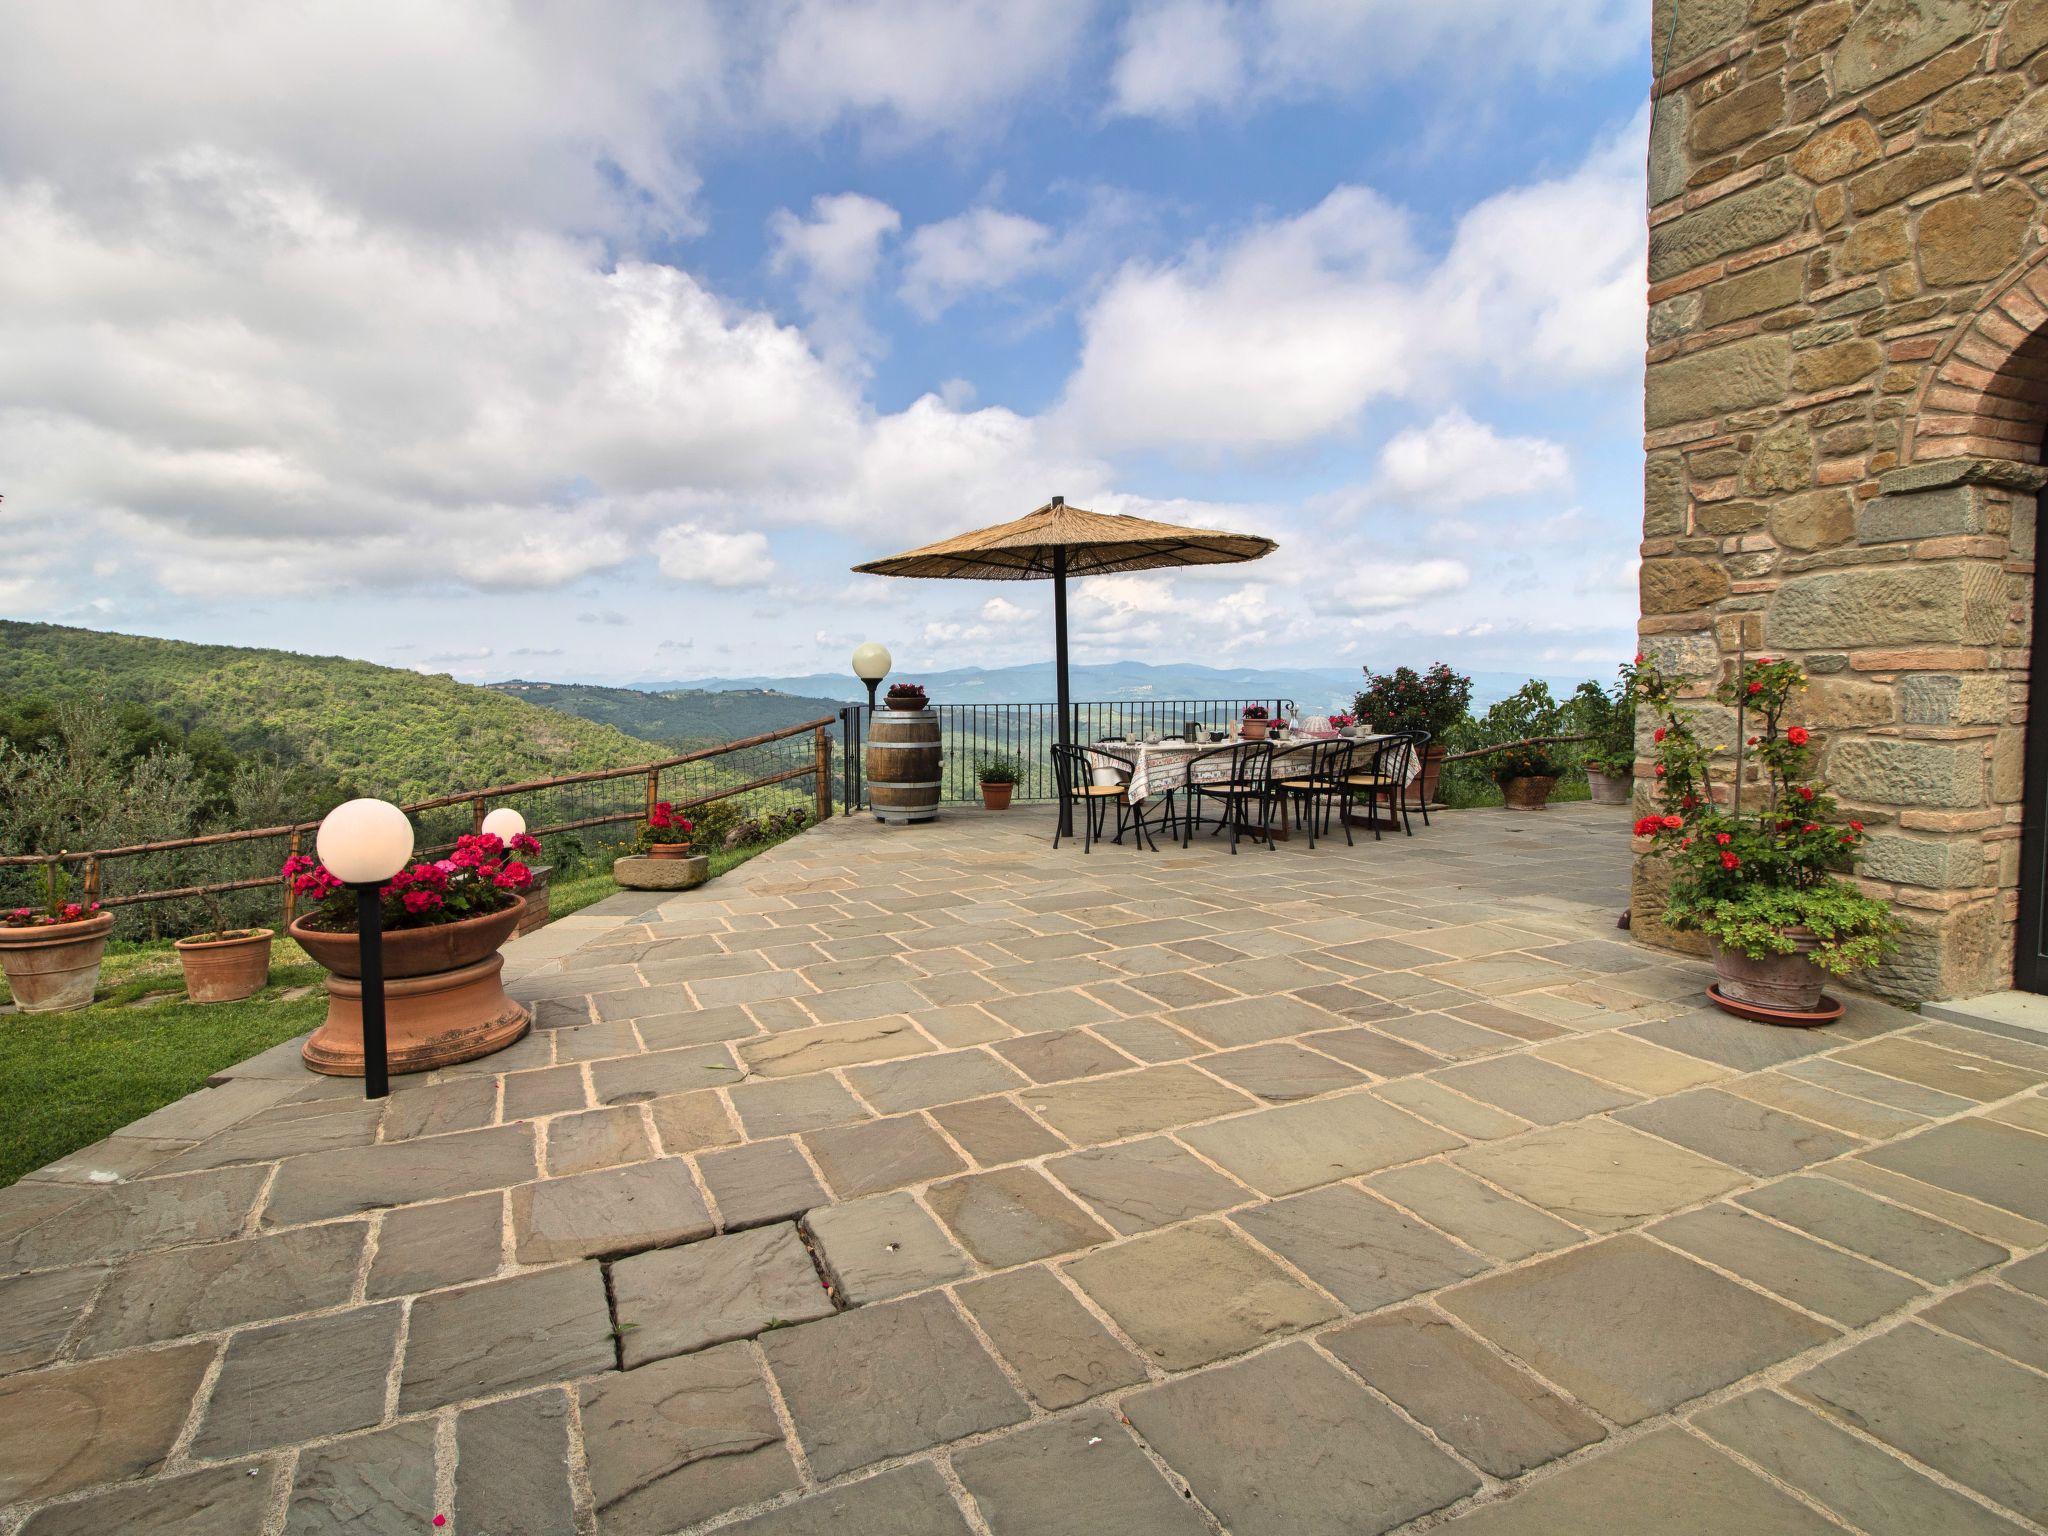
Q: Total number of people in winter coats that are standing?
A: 0